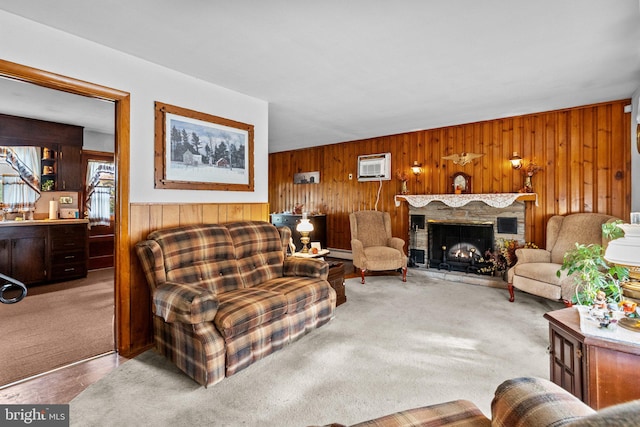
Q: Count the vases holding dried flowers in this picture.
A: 2